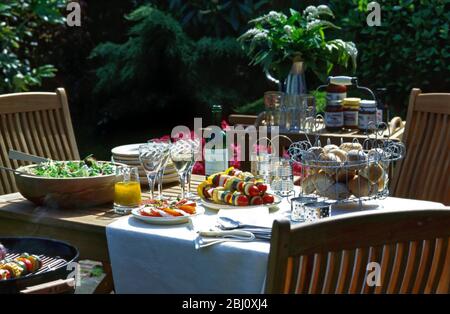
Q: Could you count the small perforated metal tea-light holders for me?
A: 2